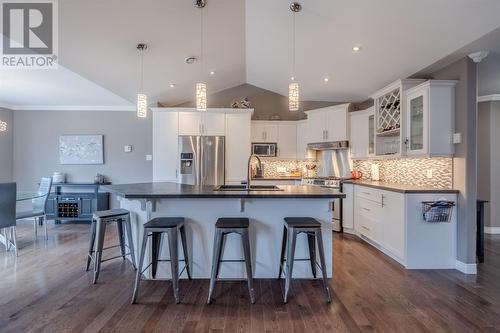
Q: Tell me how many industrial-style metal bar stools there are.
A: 4